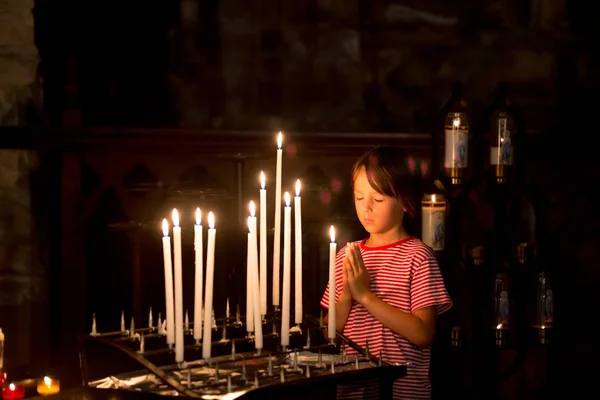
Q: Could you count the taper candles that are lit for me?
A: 11